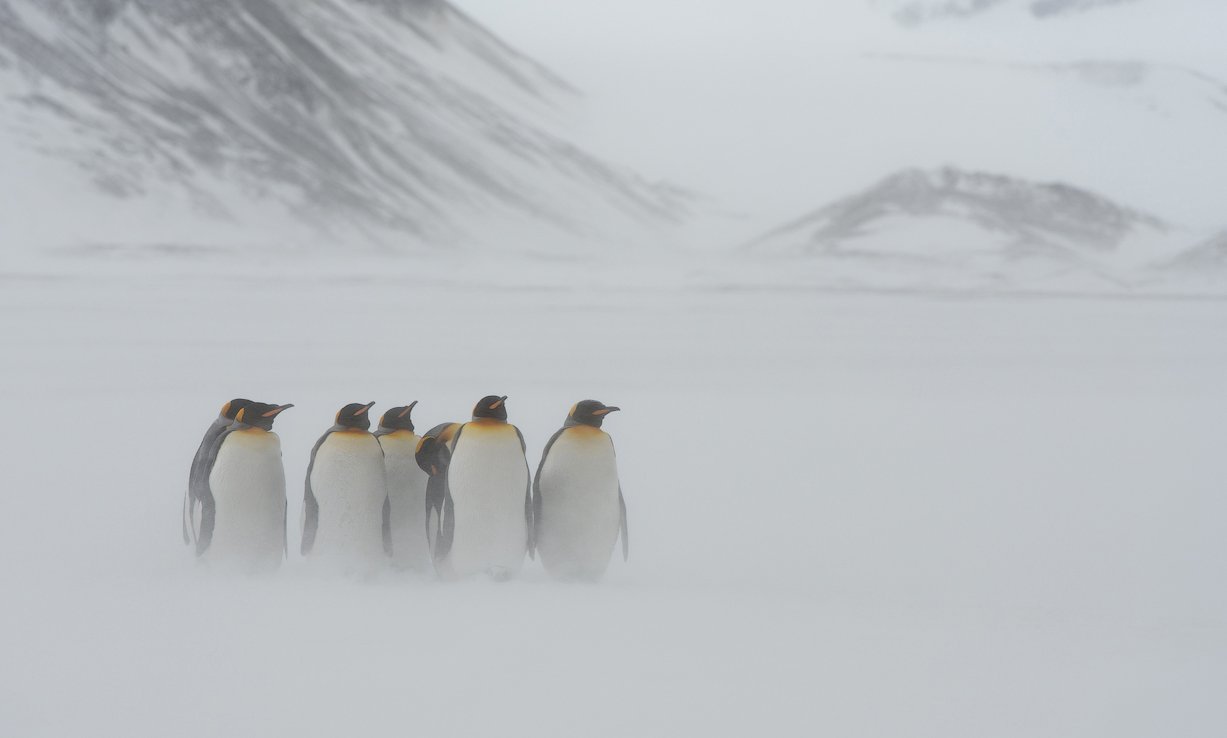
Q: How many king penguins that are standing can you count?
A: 7